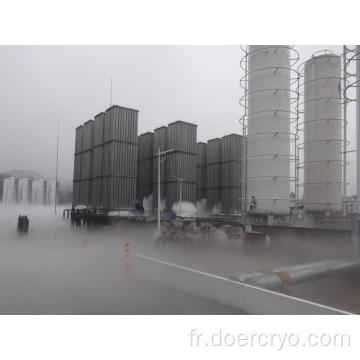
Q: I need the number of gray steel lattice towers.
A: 10